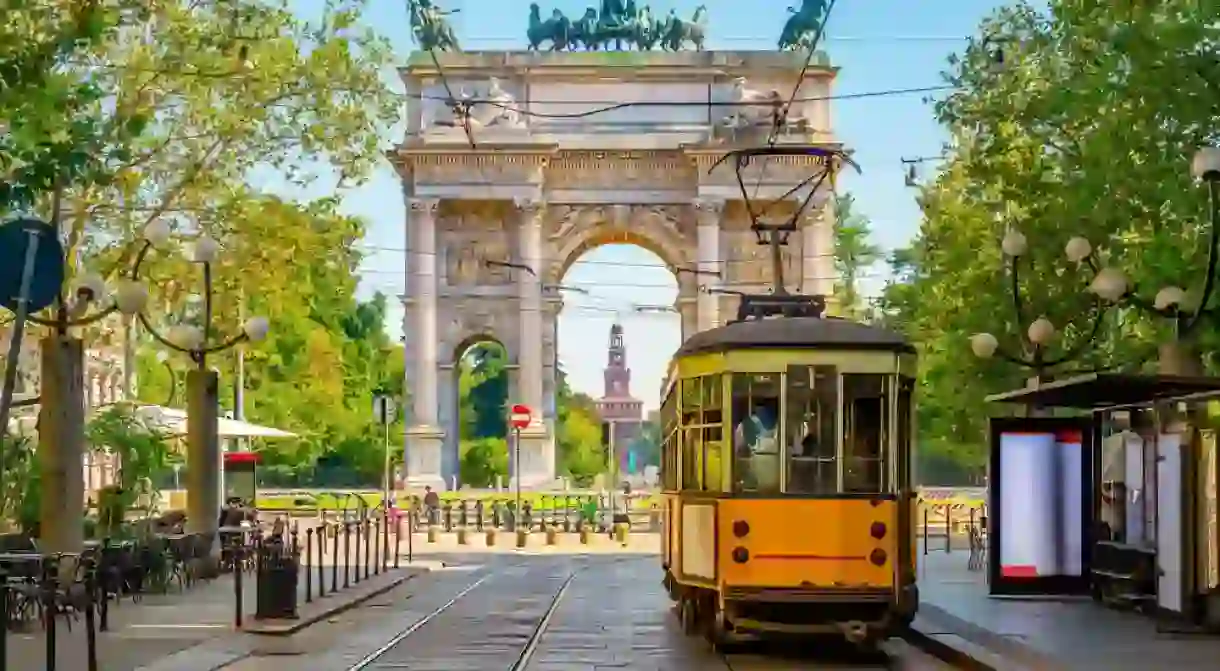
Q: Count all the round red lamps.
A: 4